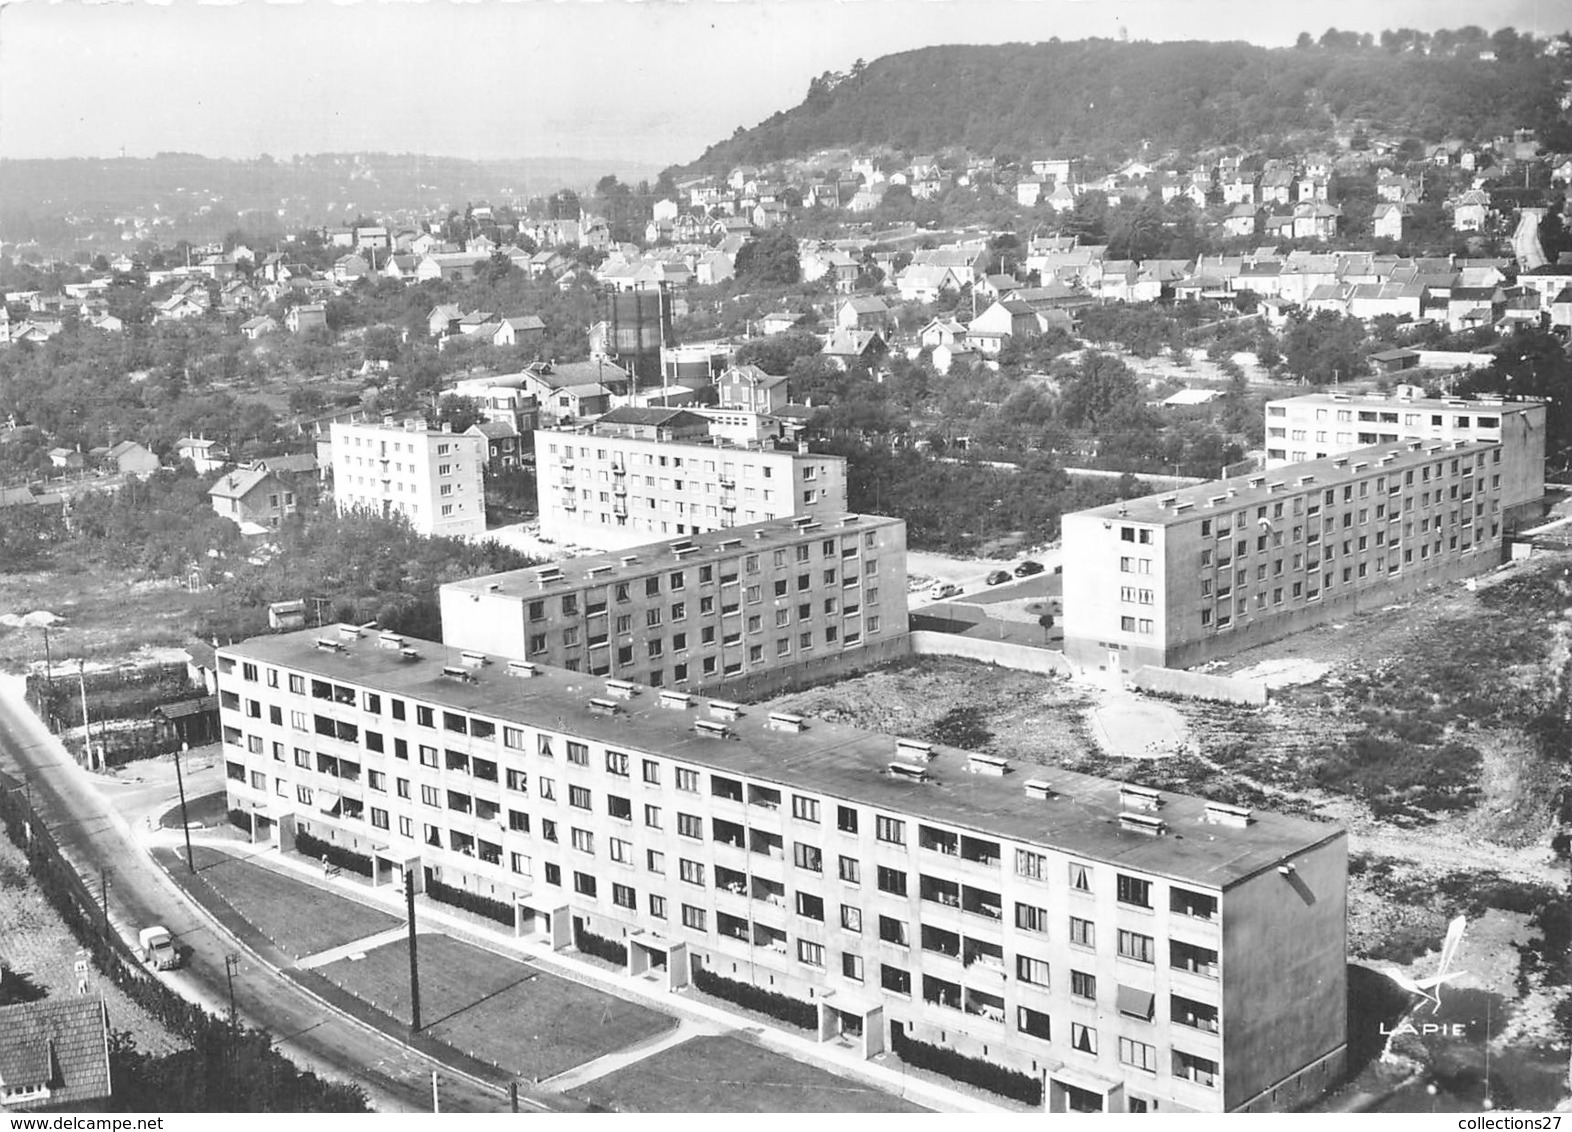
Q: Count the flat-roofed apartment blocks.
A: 6